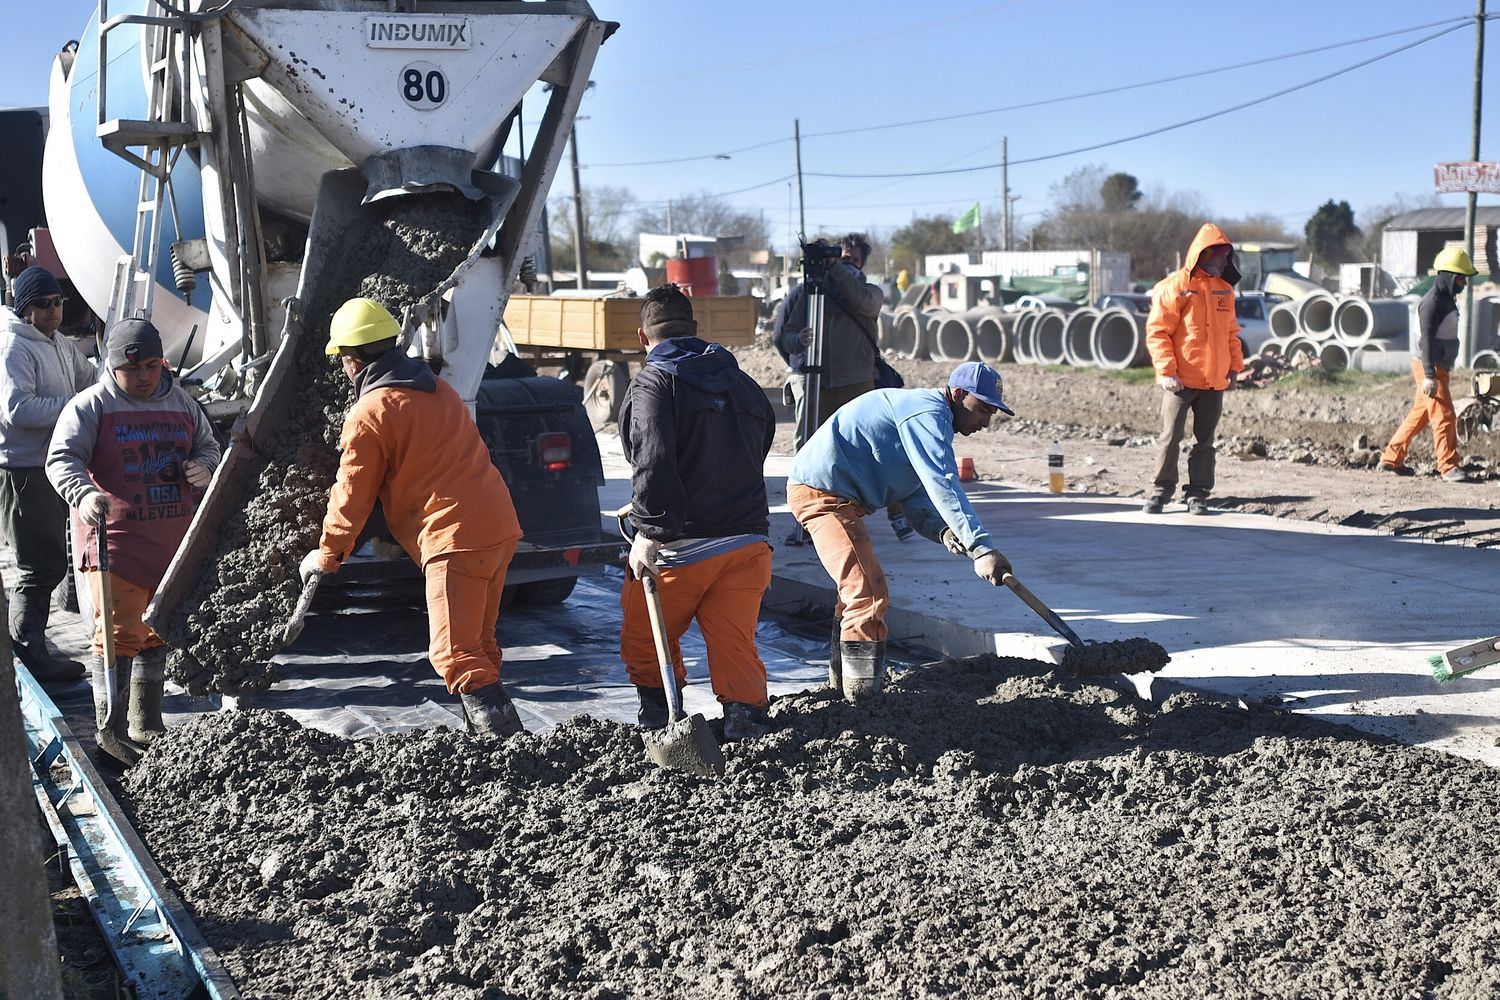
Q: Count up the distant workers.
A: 2